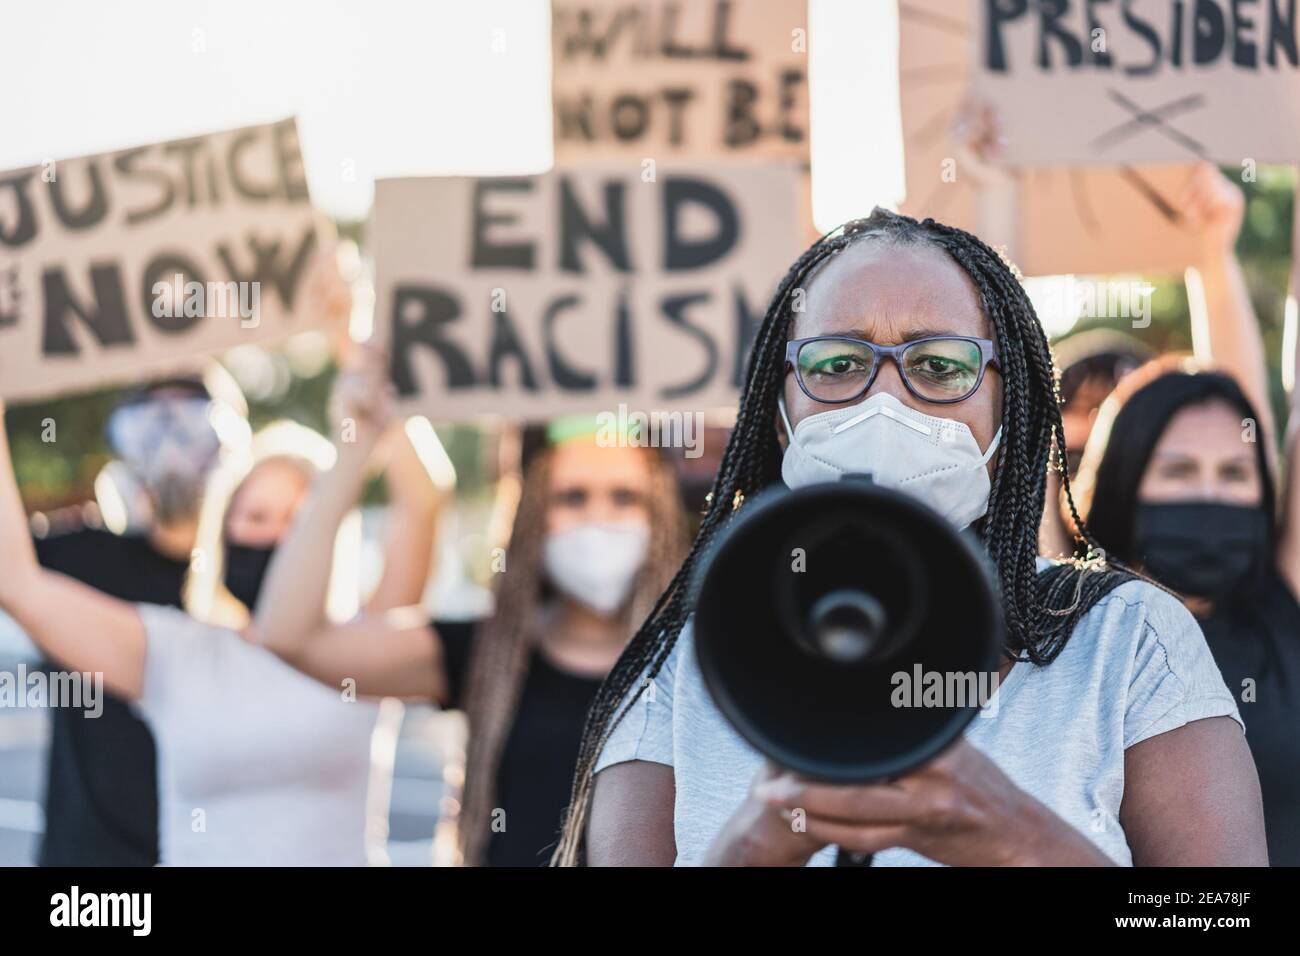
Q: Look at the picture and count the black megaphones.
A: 1